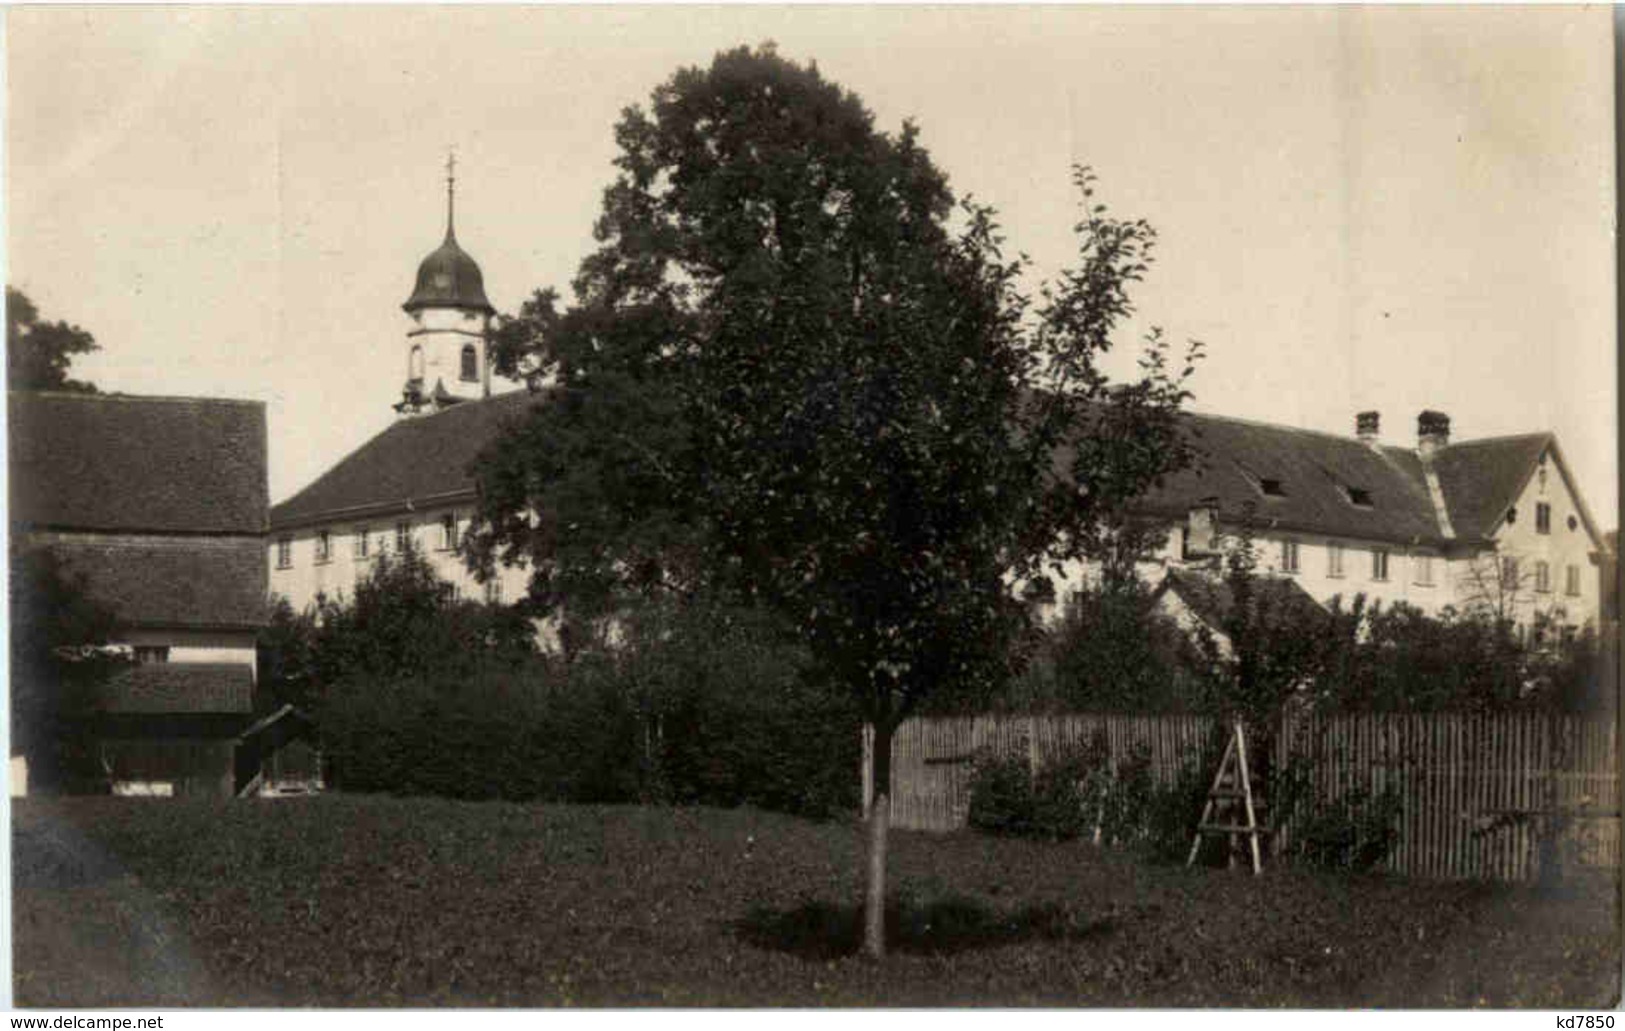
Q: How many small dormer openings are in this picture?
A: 2